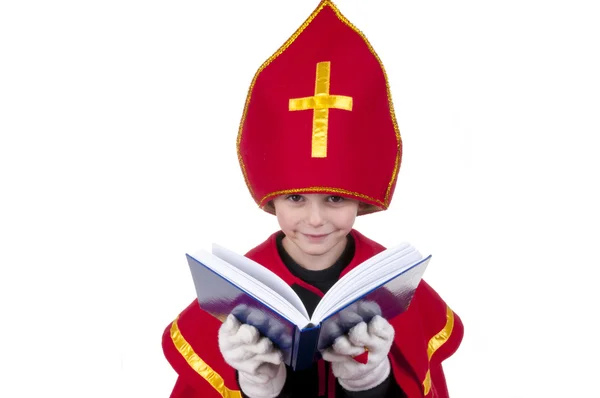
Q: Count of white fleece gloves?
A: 2